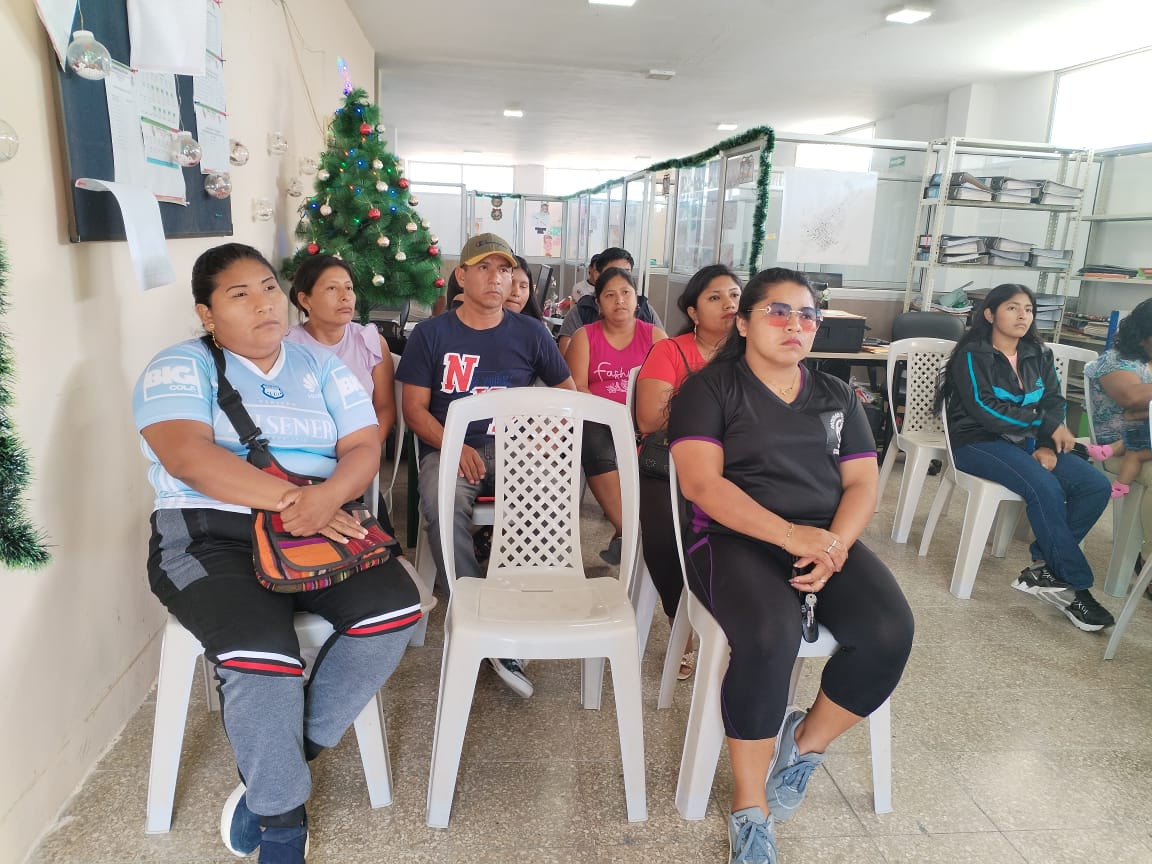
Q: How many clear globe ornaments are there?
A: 9